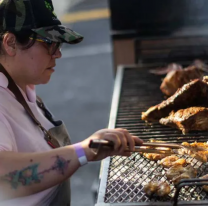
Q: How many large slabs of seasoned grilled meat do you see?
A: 3